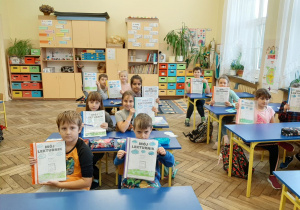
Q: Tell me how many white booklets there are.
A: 11